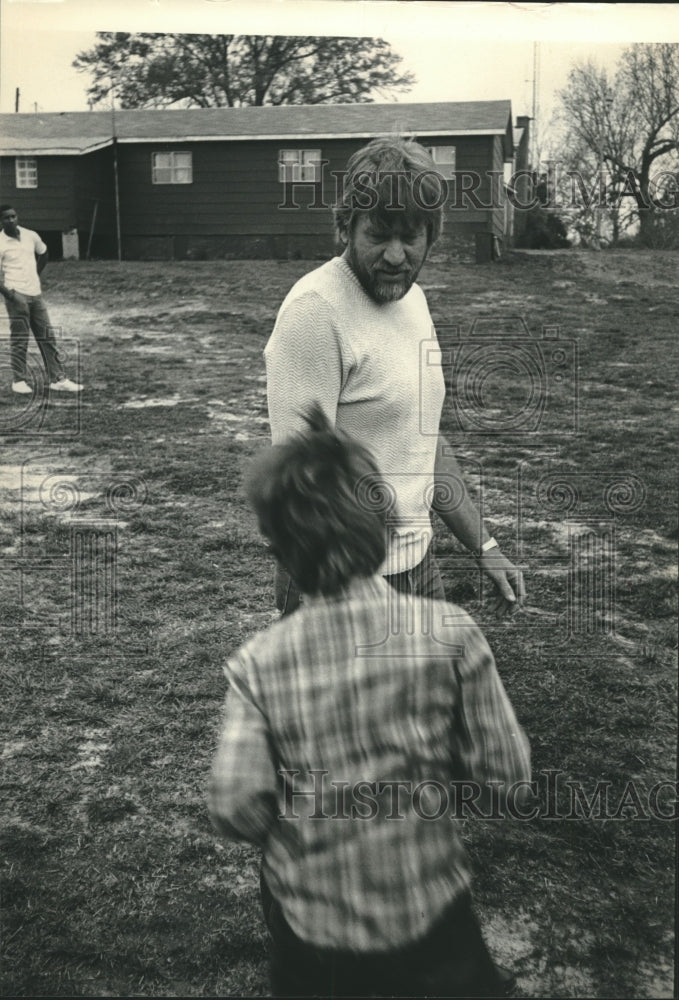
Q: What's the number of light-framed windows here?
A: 4